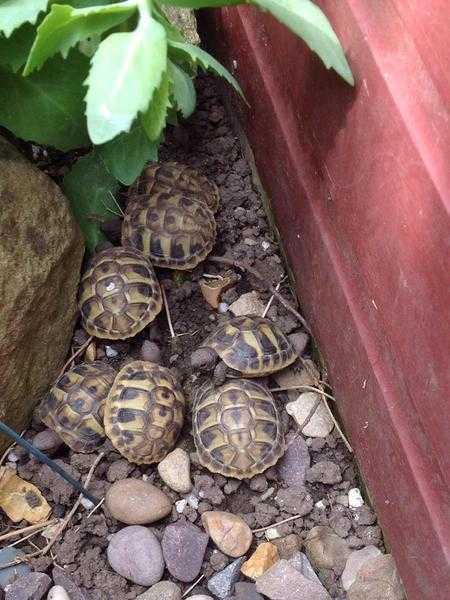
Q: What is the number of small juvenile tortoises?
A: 7